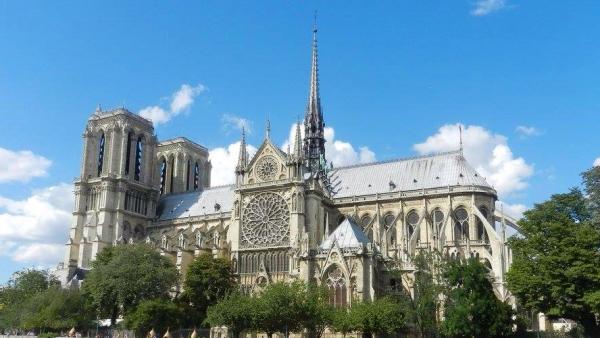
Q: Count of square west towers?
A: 2